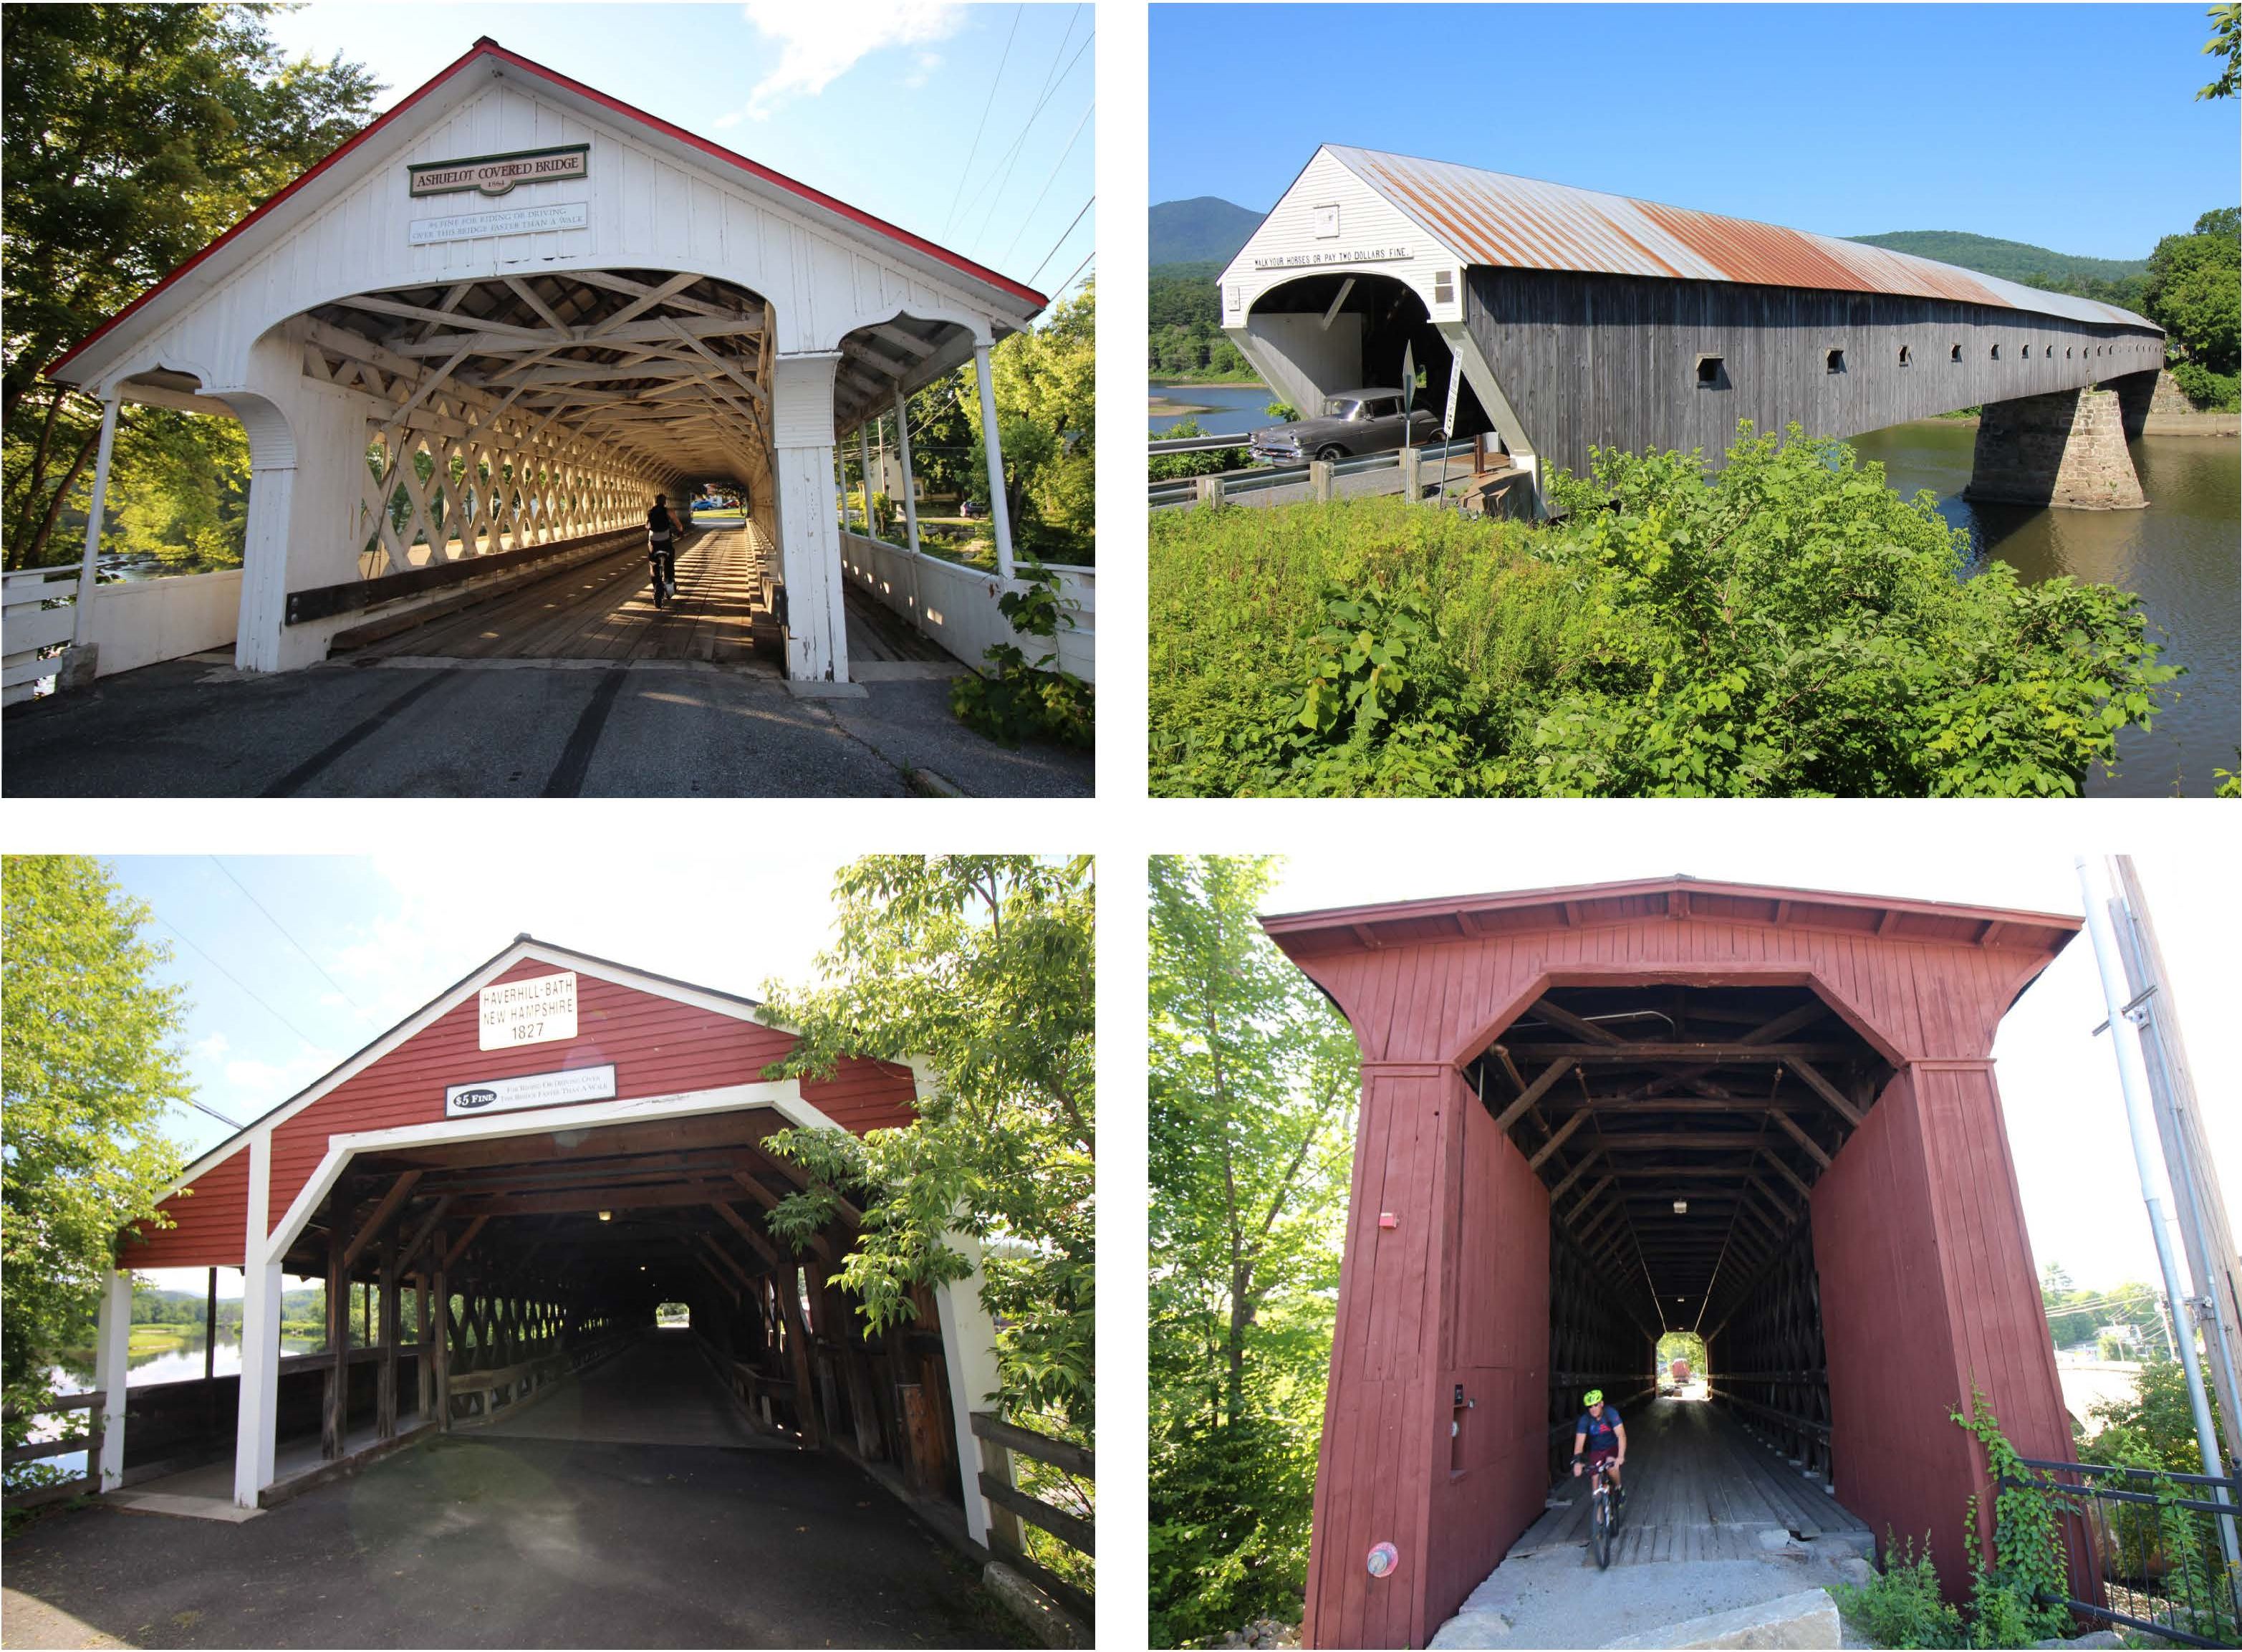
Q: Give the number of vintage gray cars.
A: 1